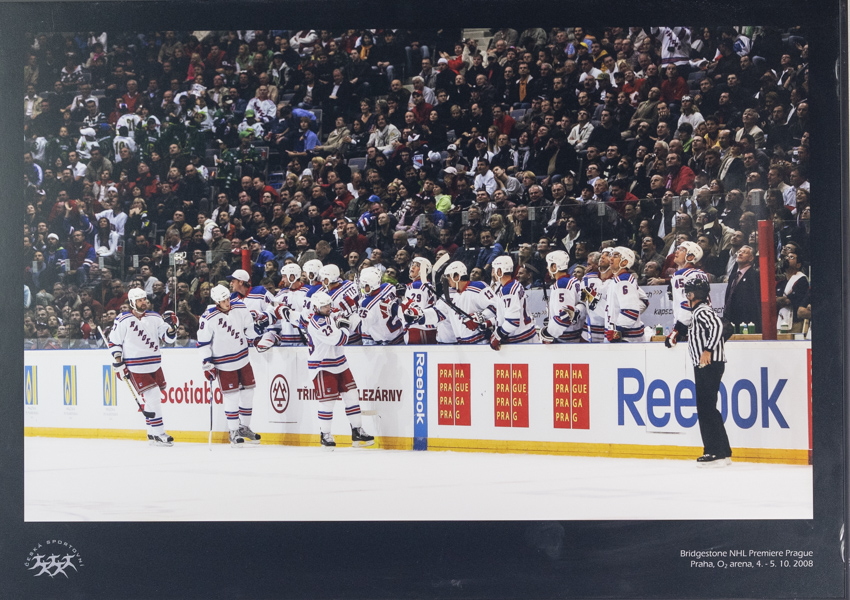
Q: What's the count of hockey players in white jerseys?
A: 15